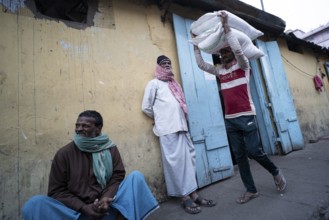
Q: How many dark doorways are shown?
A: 1